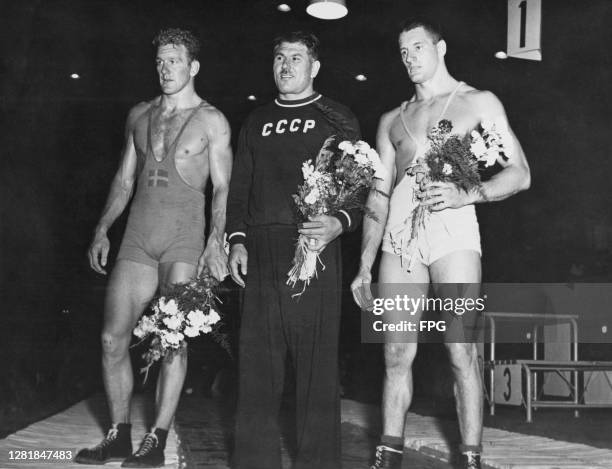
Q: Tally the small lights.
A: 5